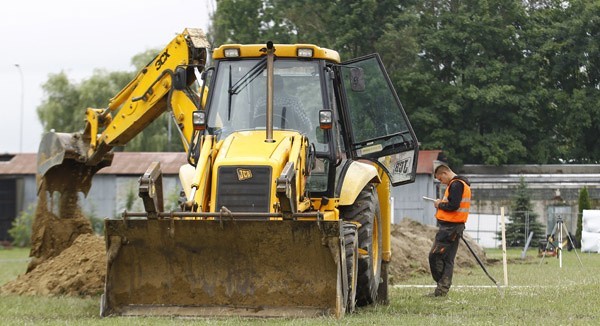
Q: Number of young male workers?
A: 1